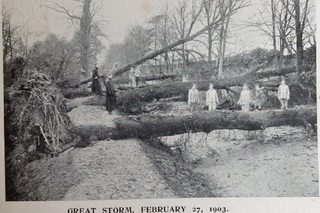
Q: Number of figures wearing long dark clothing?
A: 2